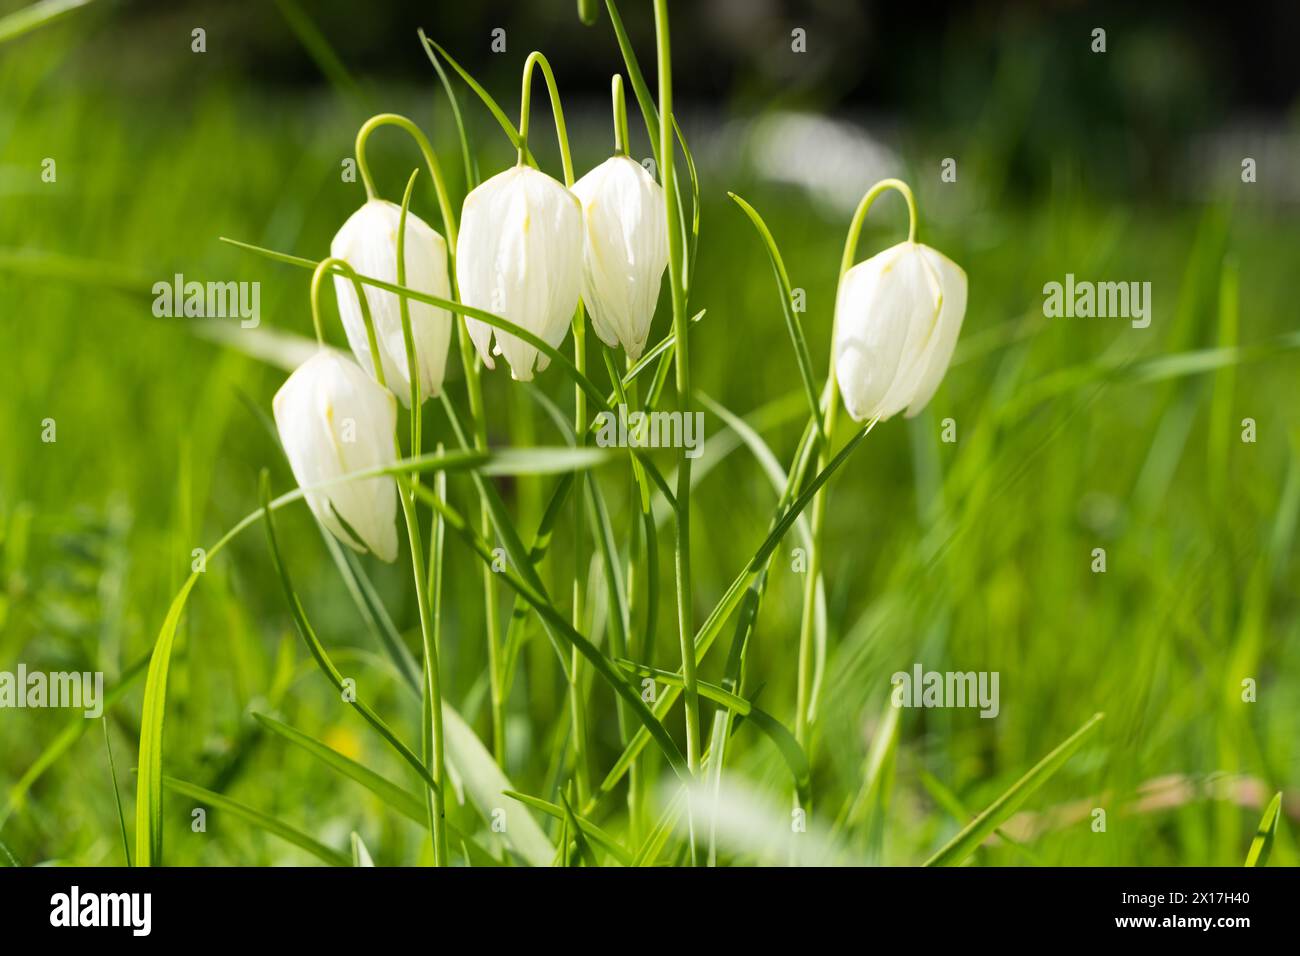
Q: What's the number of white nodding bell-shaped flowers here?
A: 5